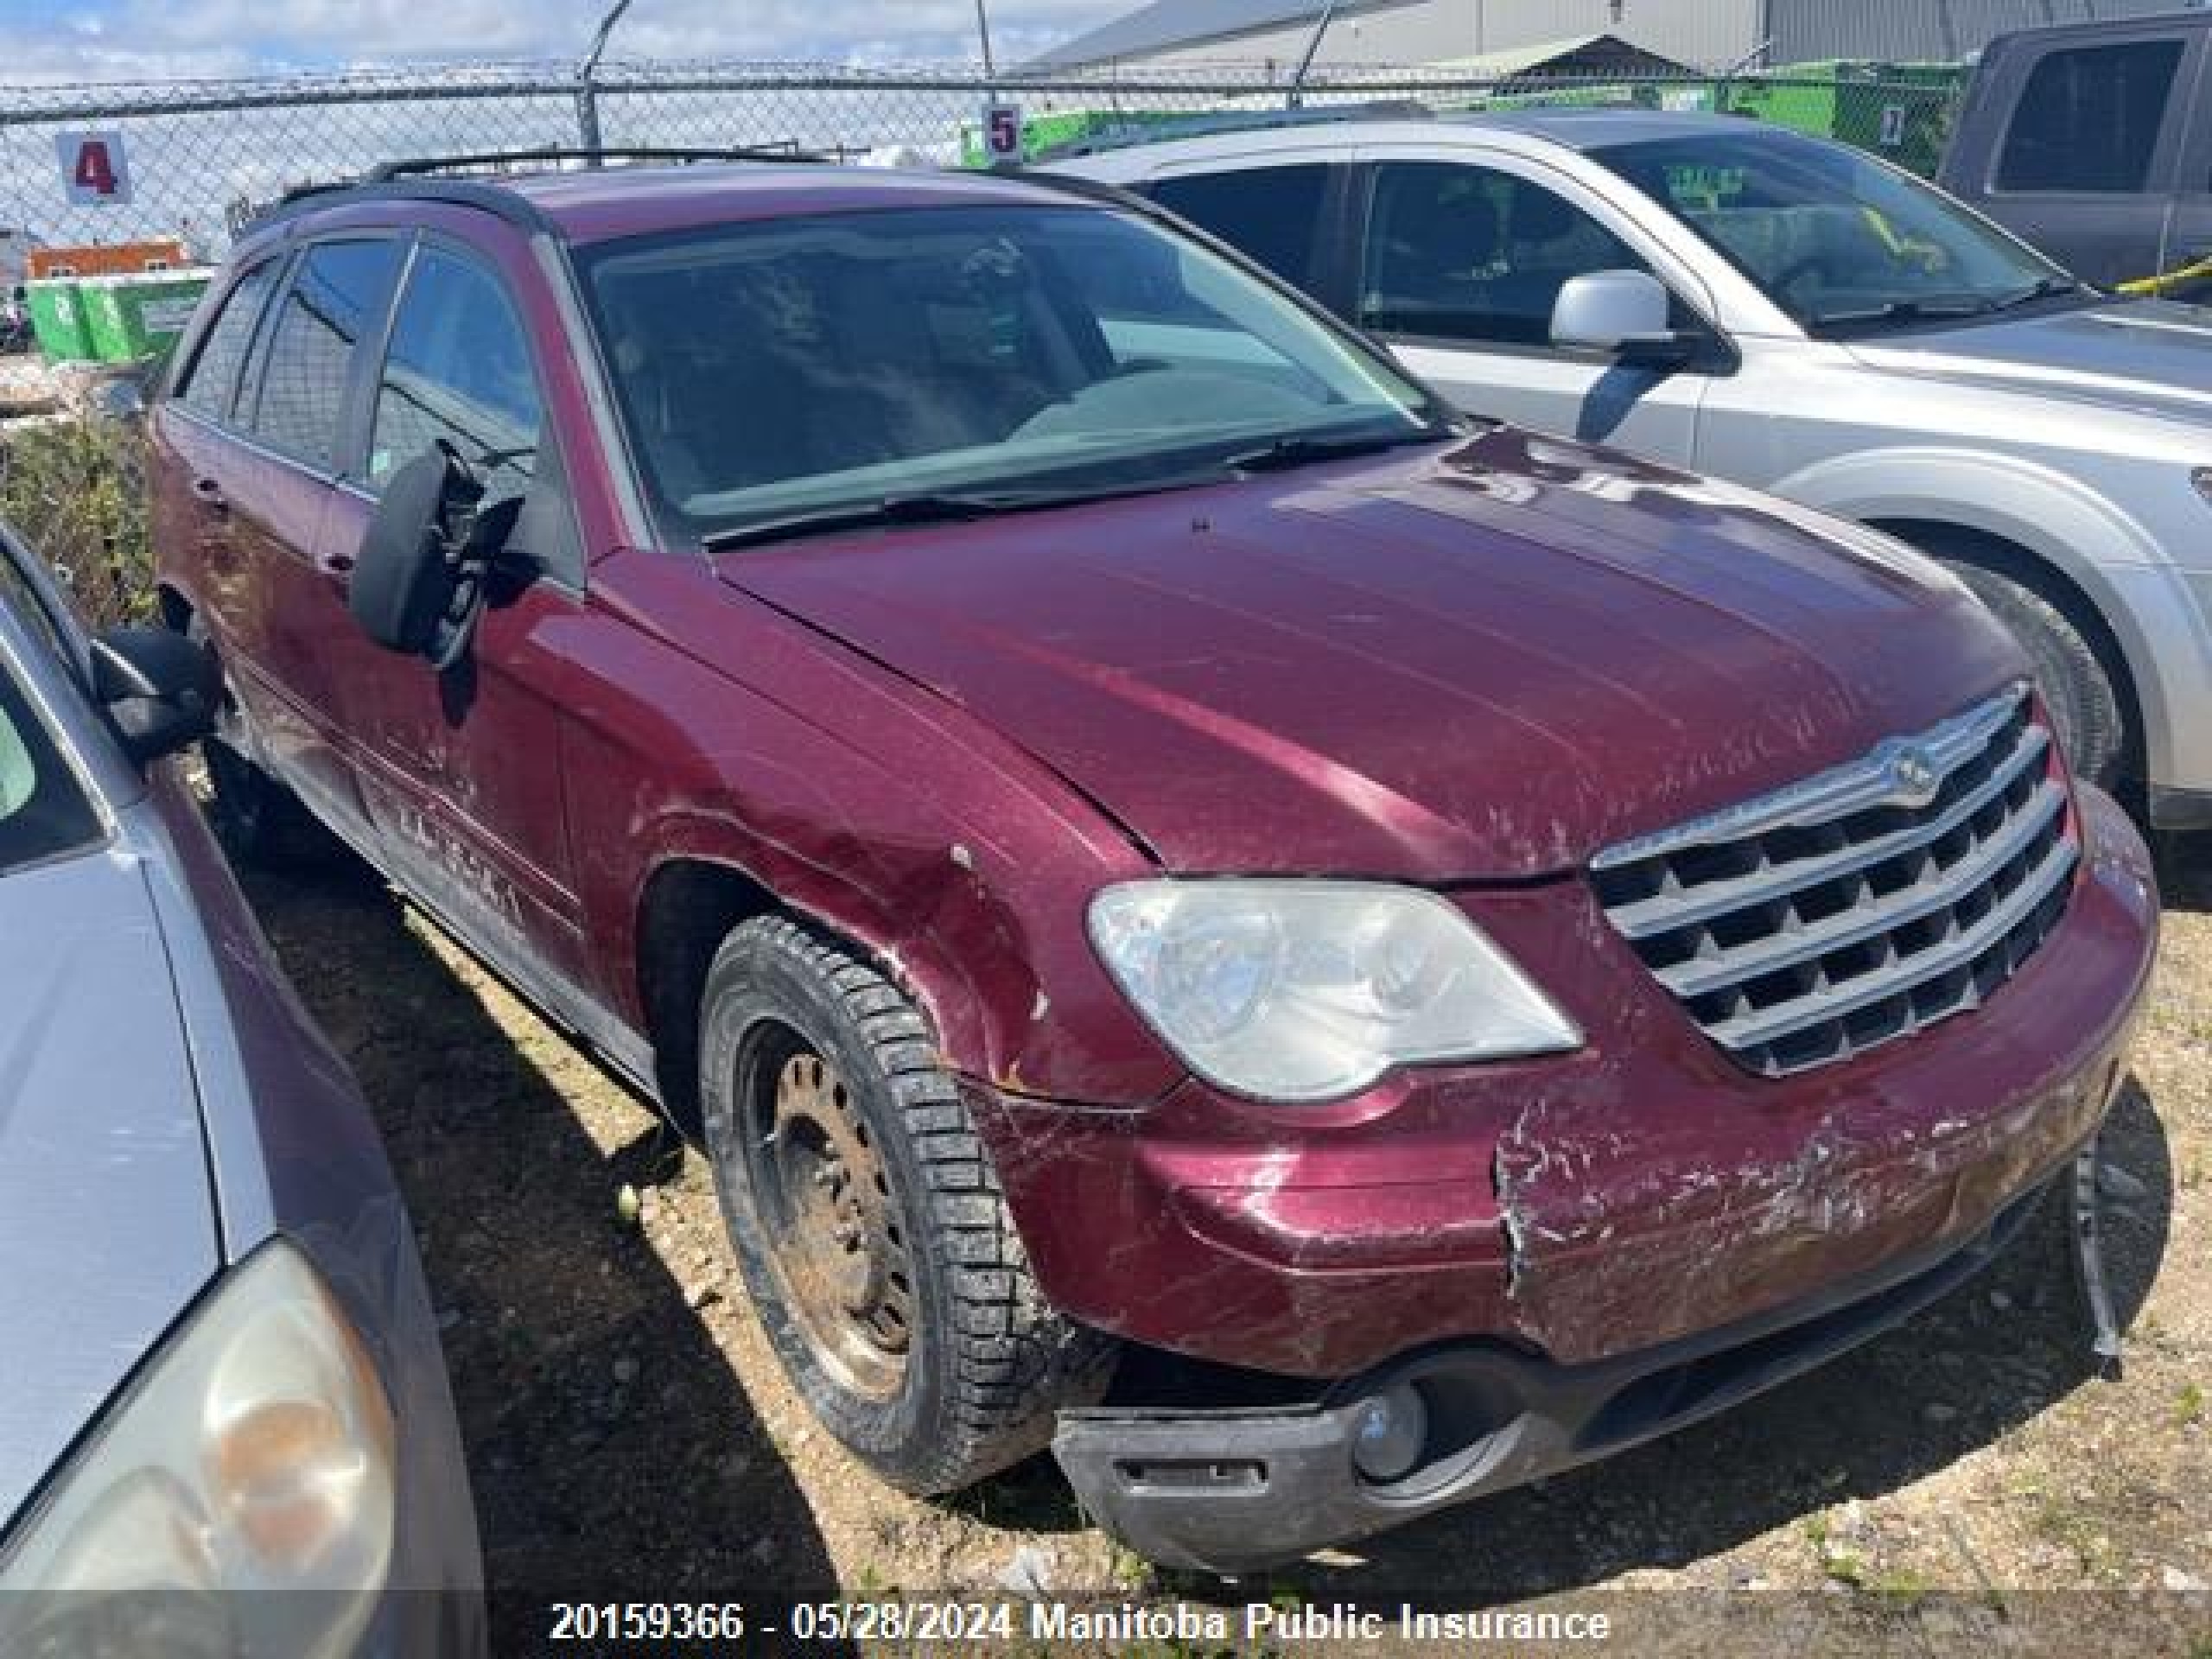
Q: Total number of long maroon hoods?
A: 1